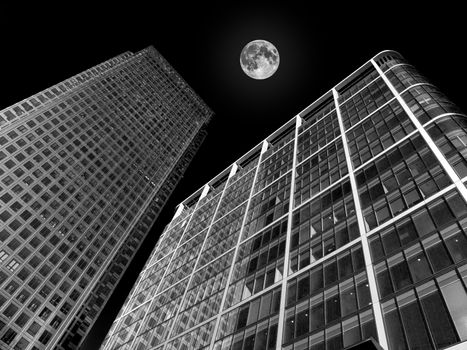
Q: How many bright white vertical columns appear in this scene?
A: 7